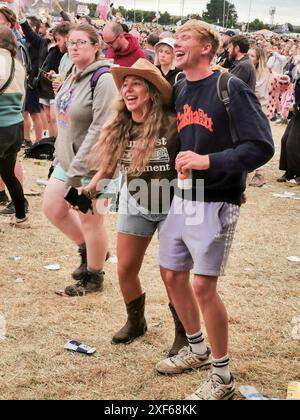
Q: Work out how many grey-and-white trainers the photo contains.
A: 2